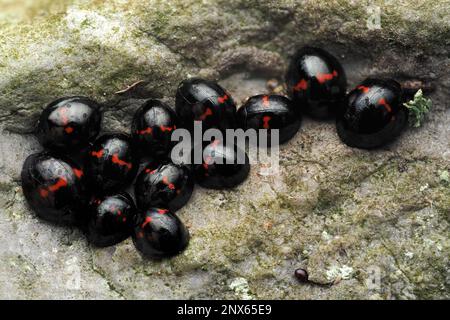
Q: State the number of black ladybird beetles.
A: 12